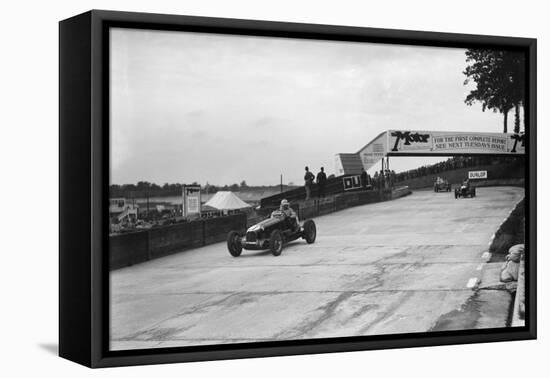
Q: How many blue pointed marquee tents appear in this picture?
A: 0